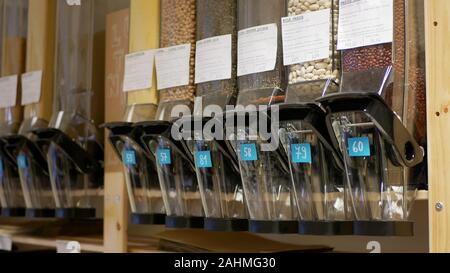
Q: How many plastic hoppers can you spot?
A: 9